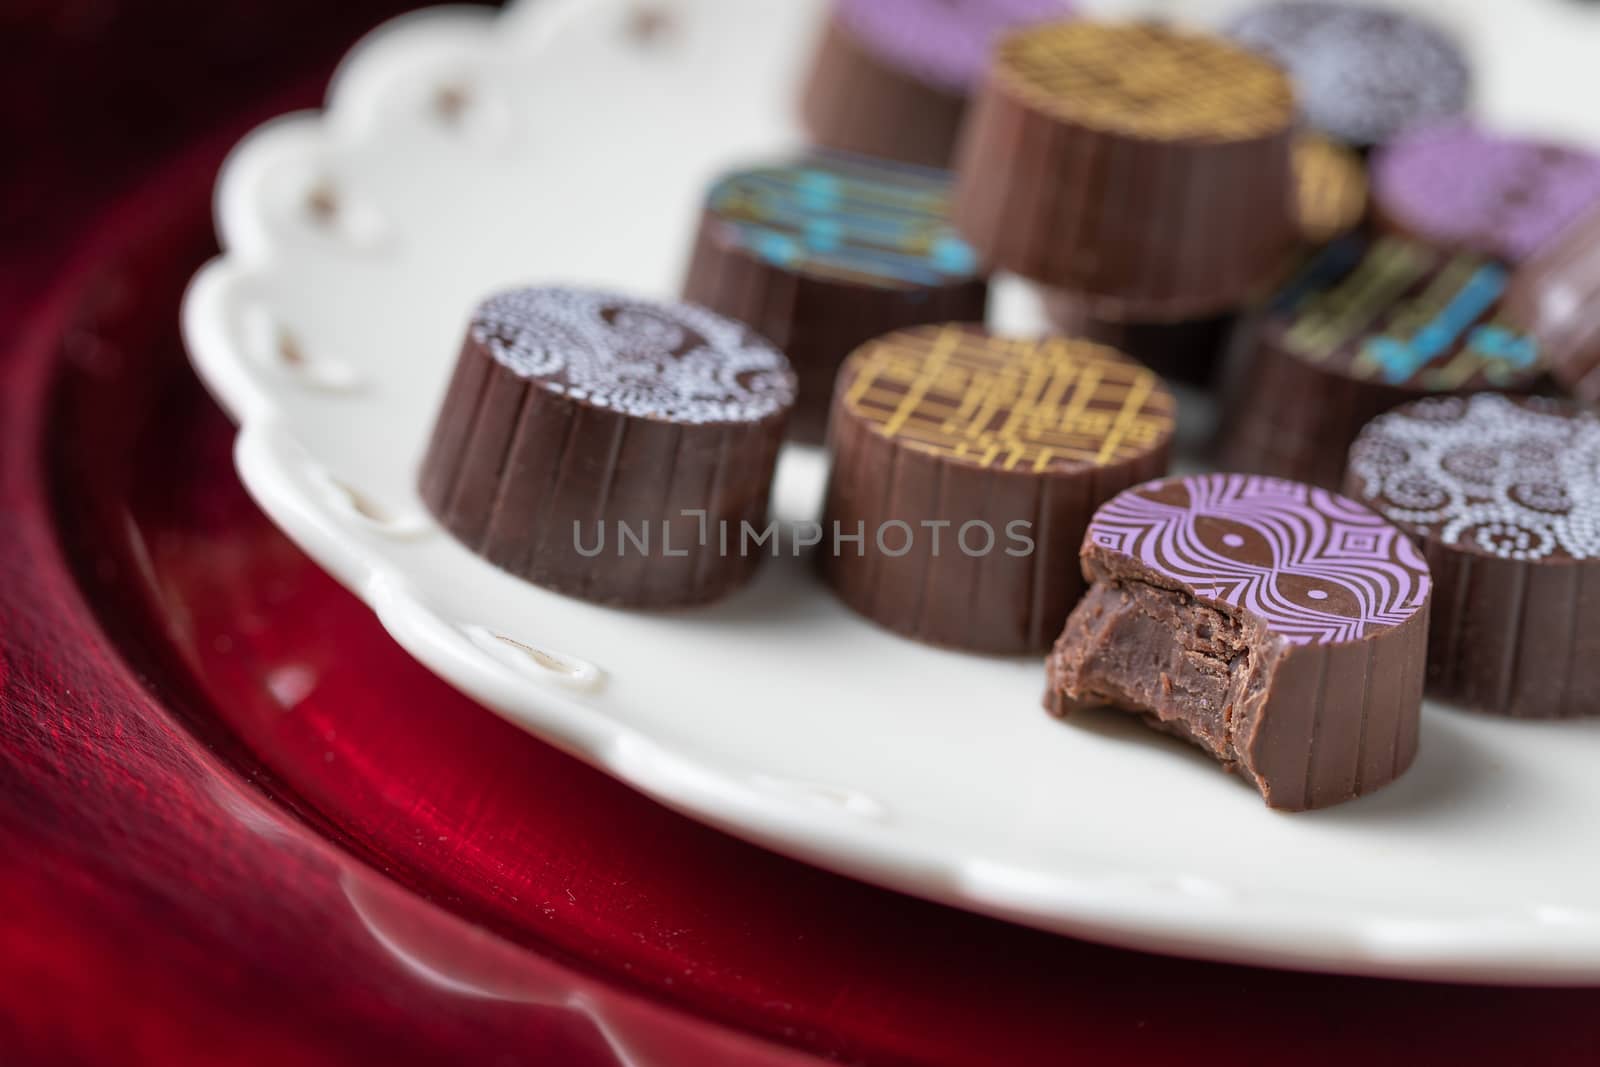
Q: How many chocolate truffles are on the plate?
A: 12